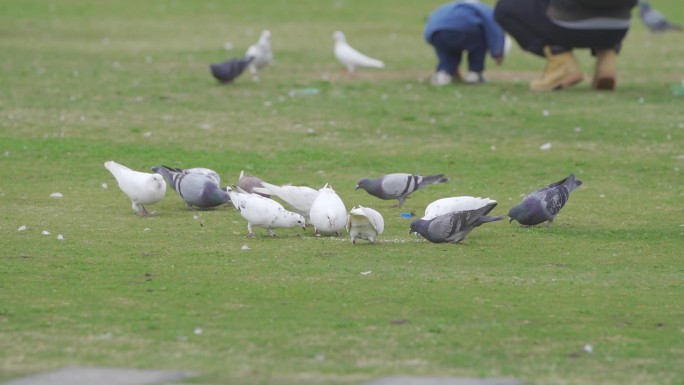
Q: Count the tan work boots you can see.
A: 2